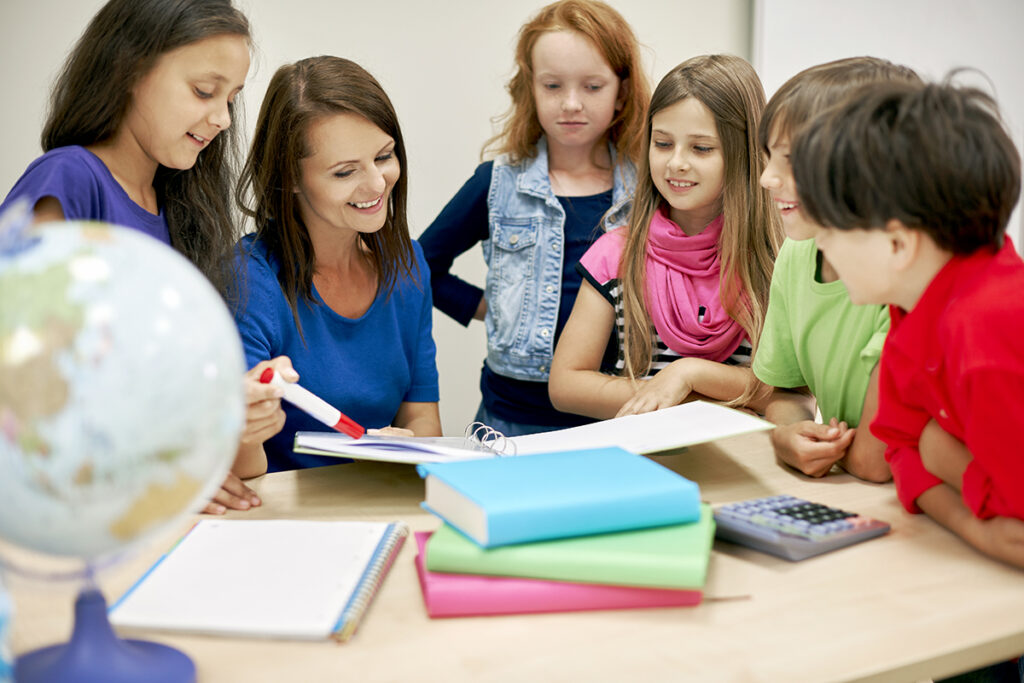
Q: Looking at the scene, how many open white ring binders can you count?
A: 1